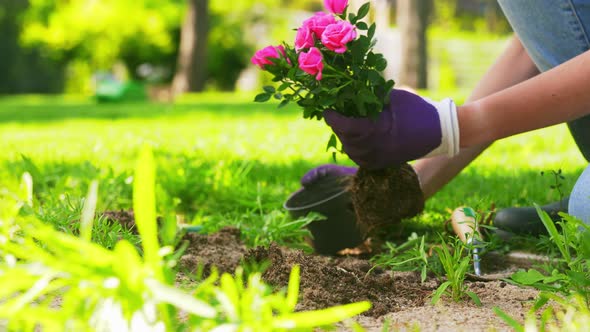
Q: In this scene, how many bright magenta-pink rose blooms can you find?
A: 6